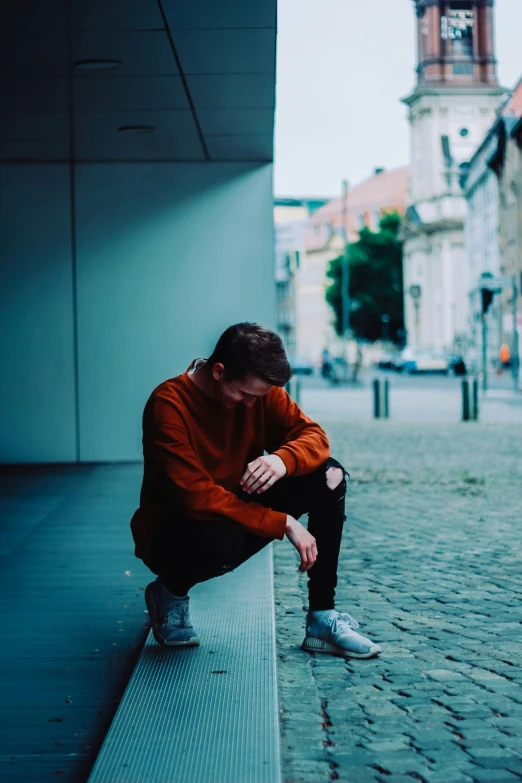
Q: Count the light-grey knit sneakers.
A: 2